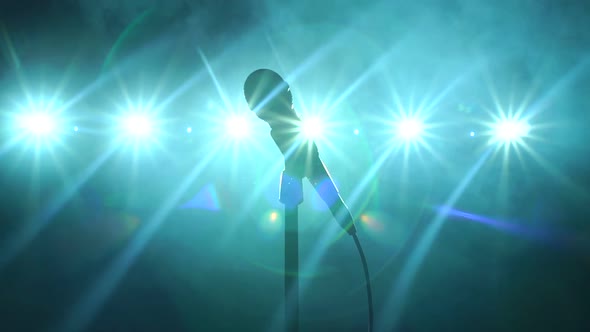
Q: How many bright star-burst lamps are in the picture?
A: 6